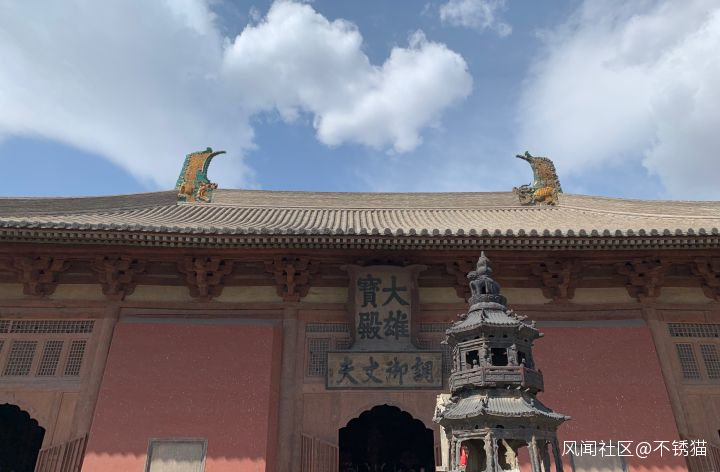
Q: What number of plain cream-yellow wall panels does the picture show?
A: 9